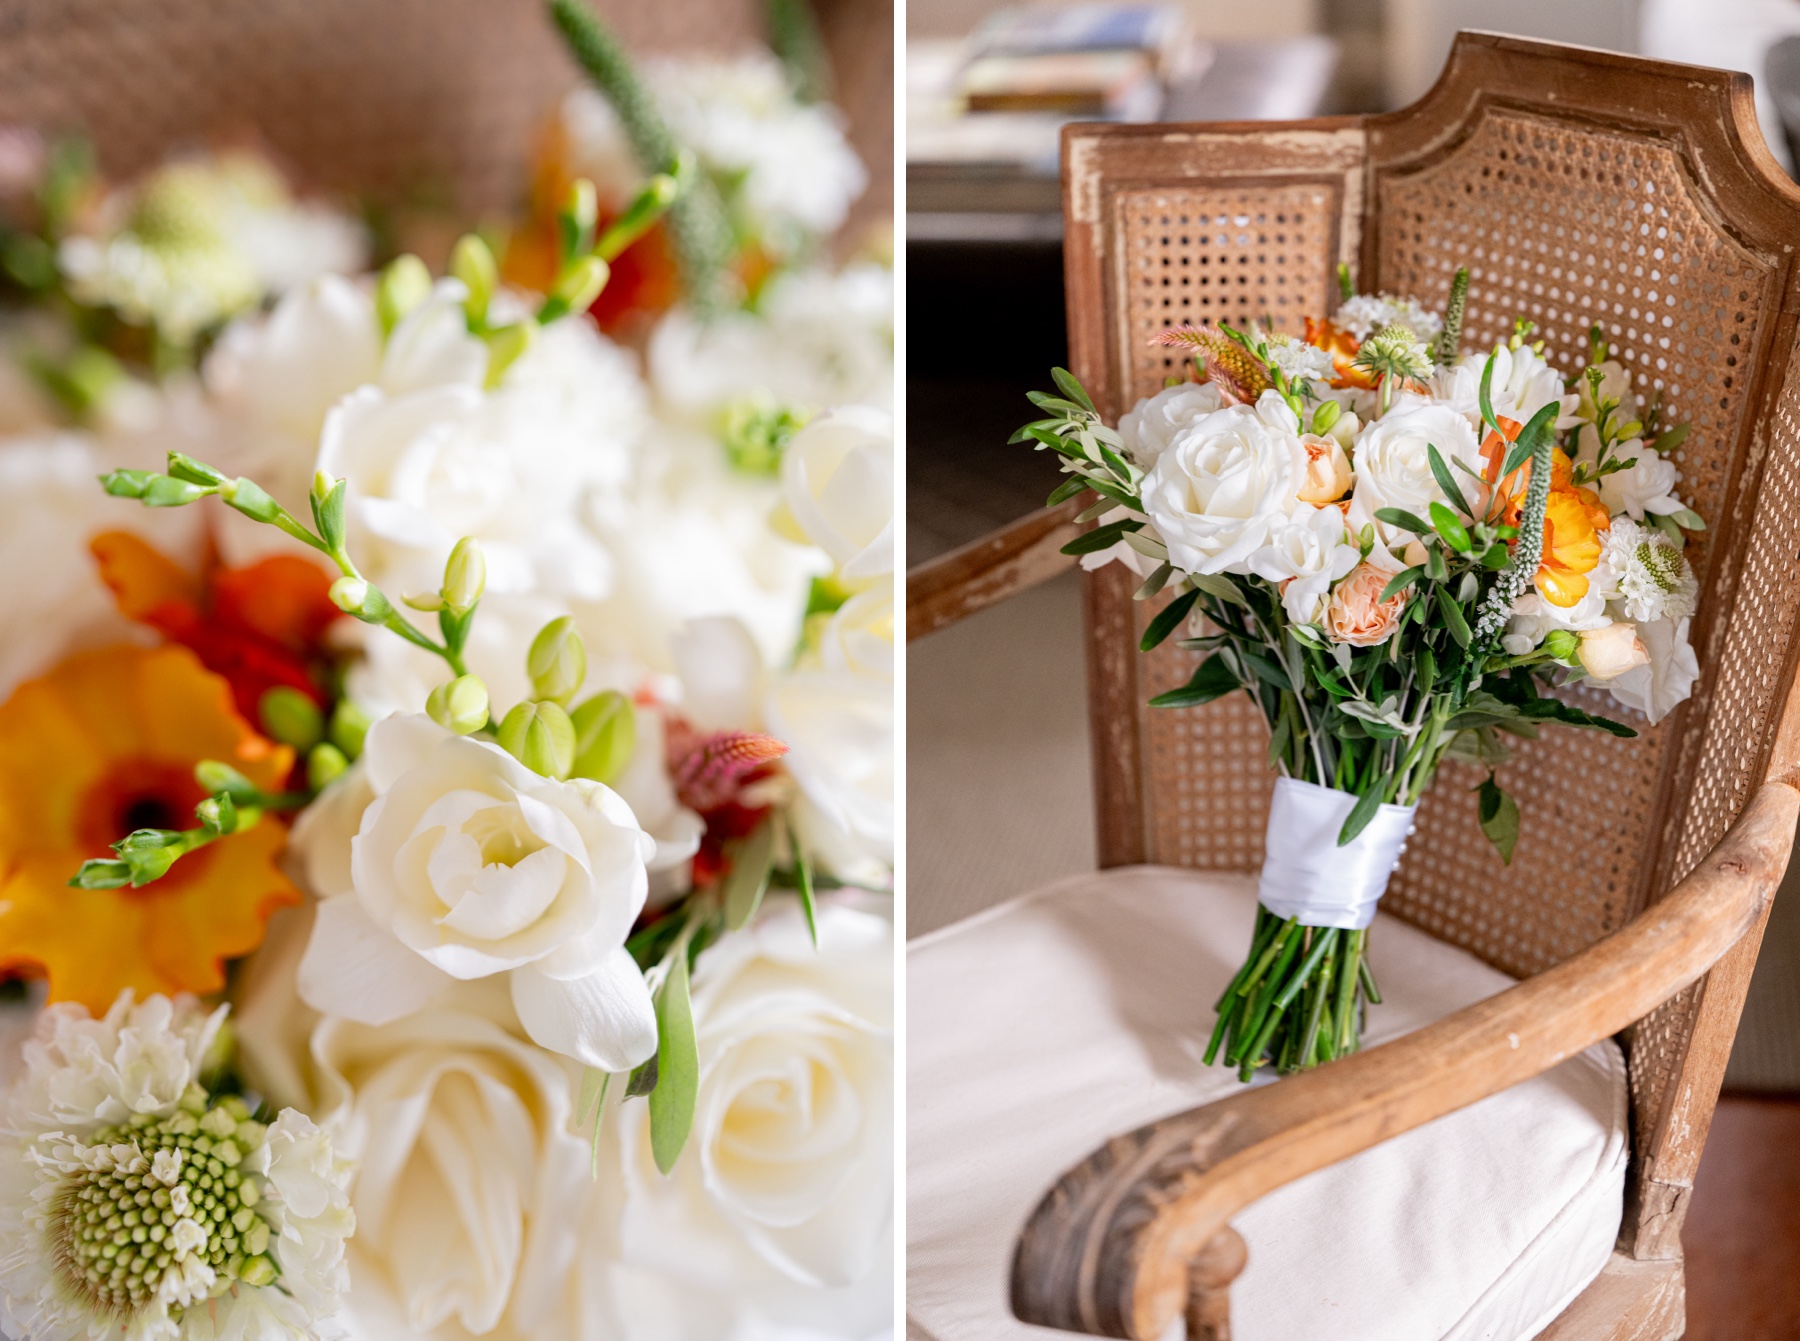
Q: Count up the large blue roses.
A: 0